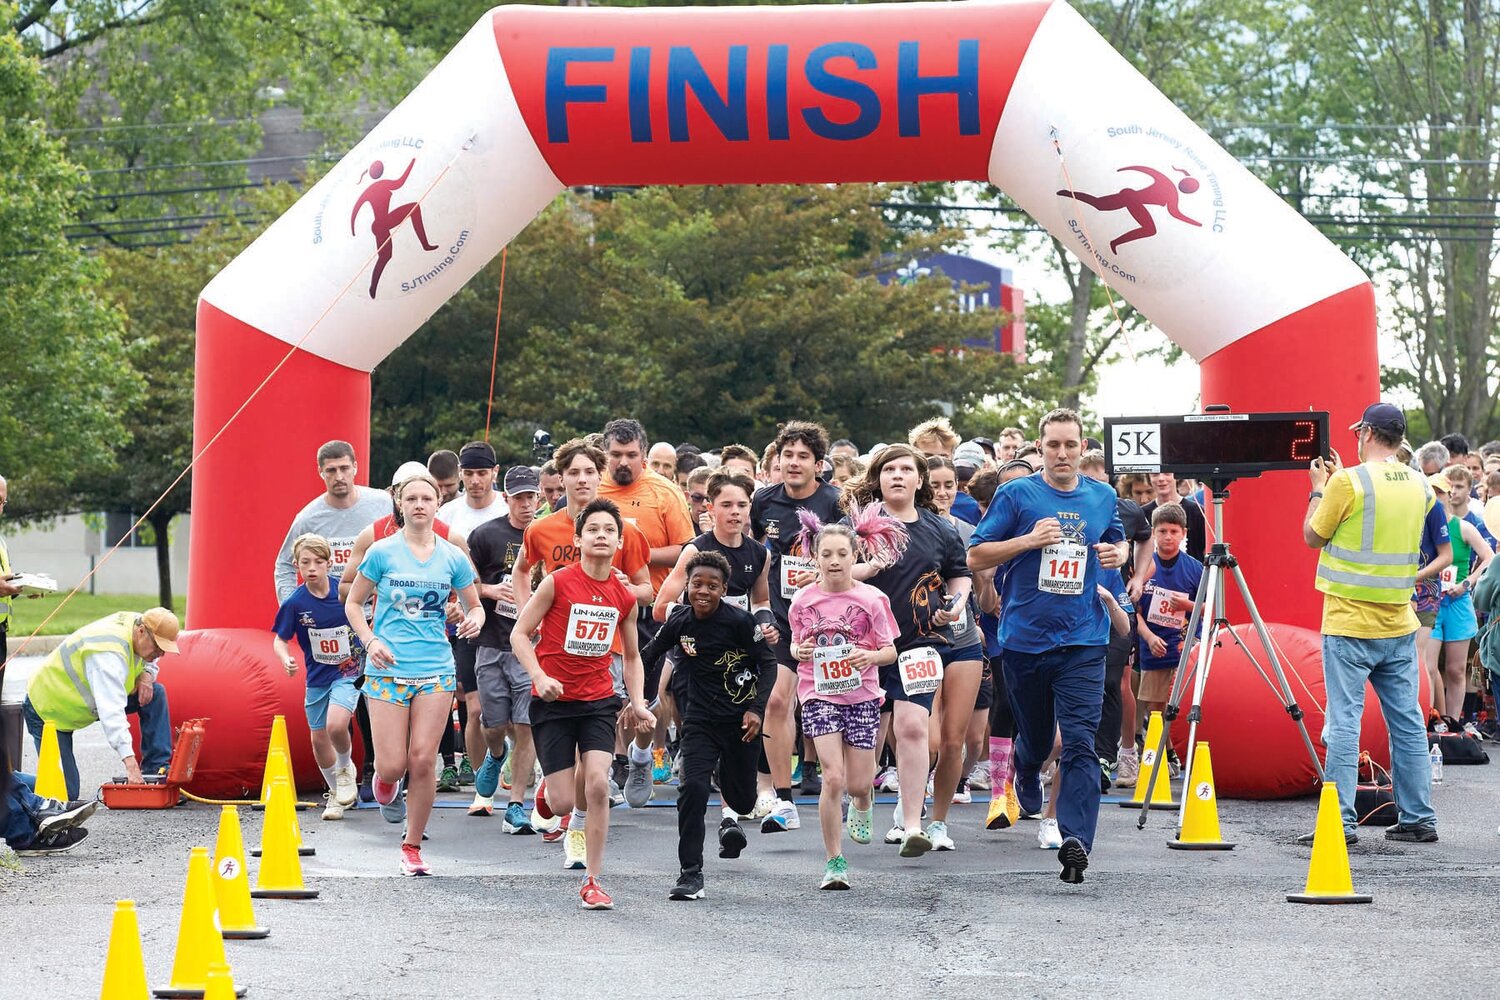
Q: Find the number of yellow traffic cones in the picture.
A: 11